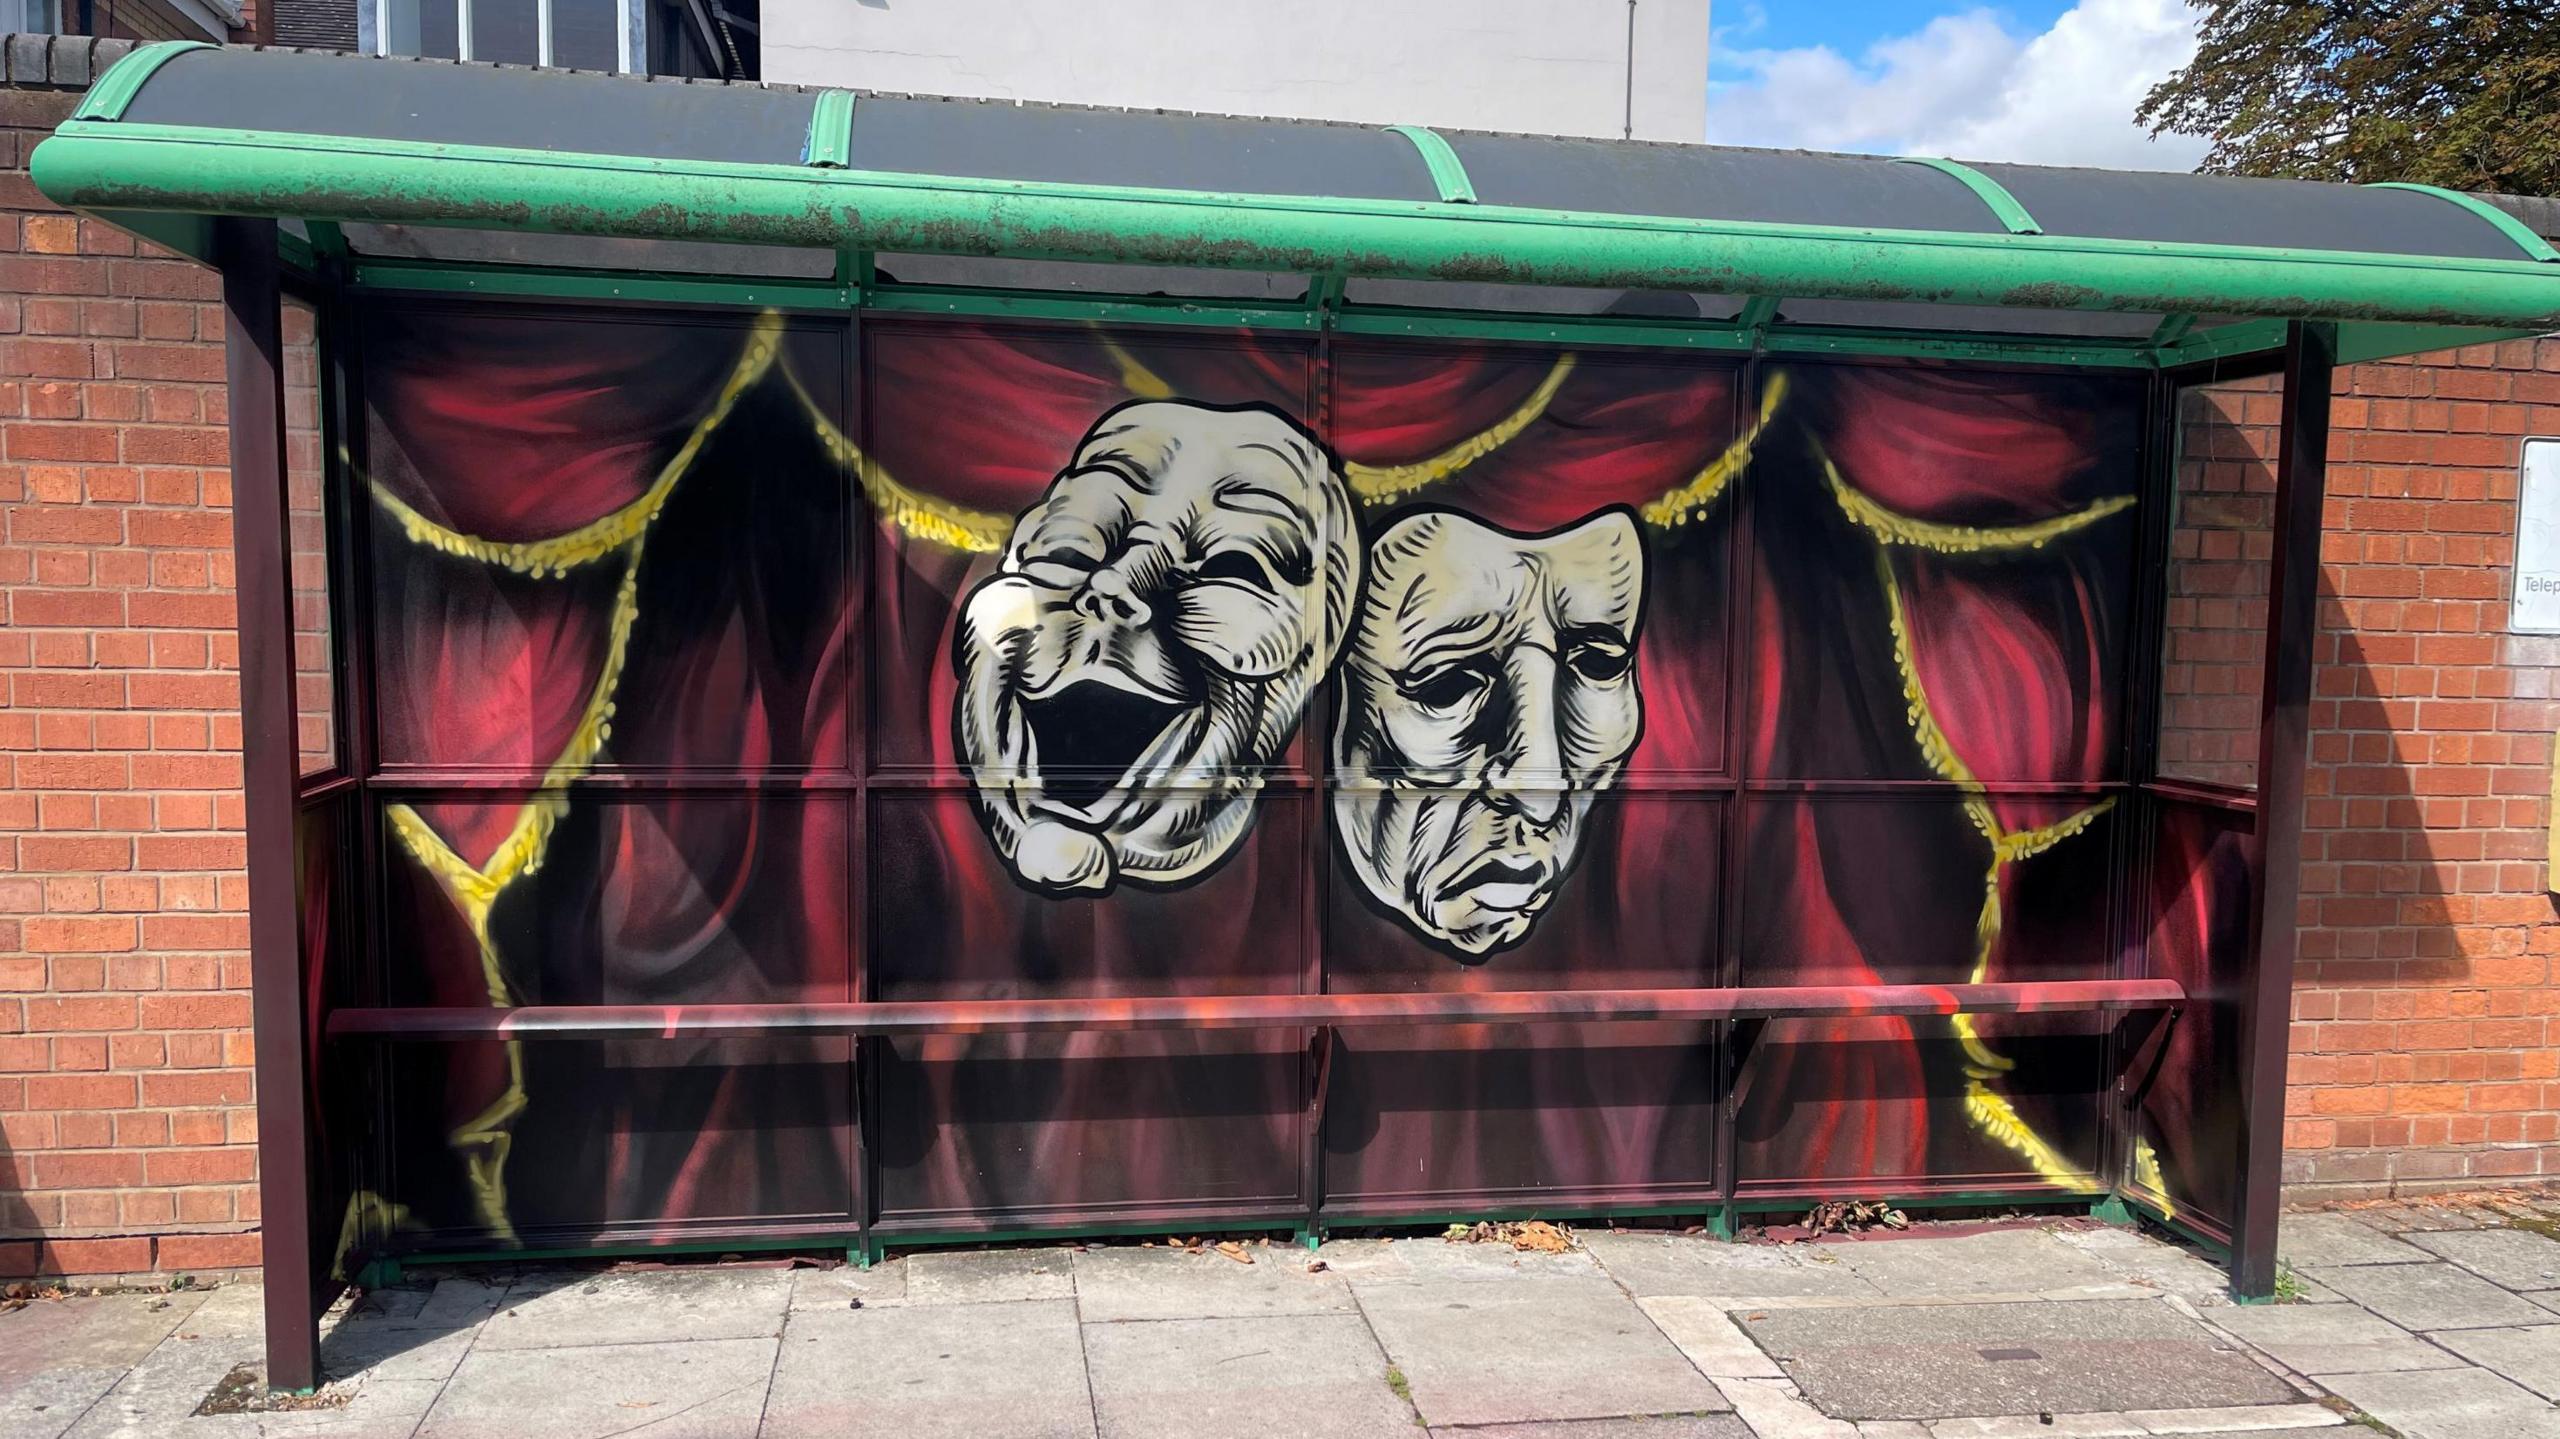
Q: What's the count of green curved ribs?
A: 5